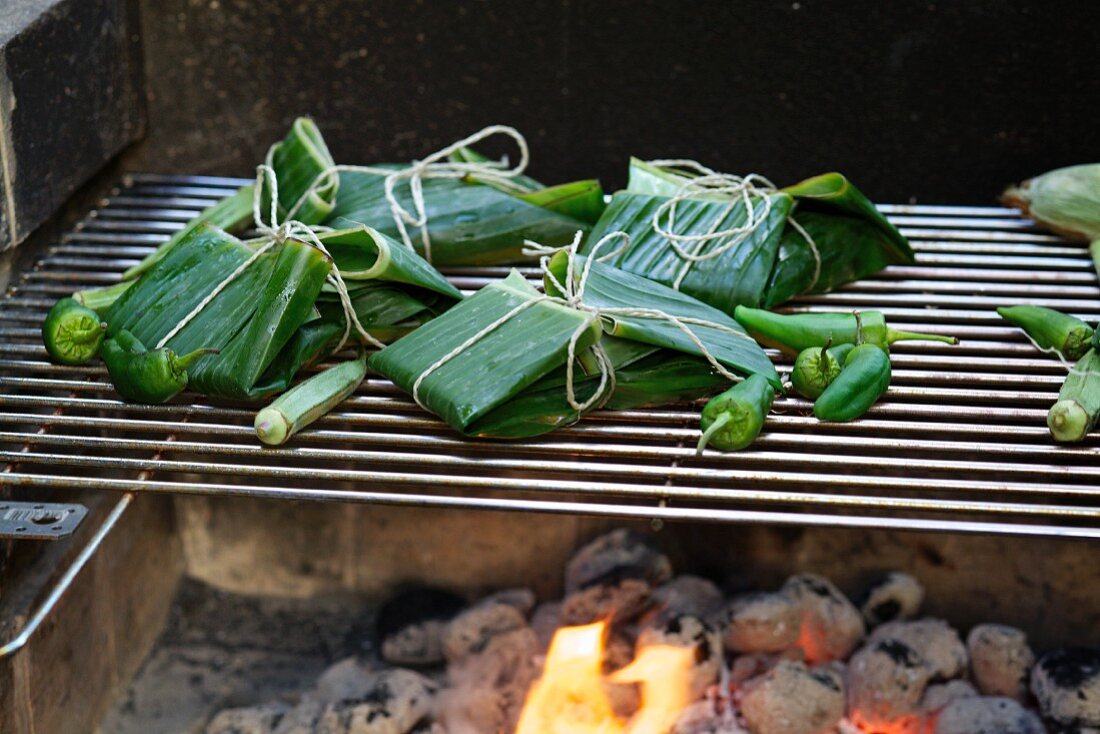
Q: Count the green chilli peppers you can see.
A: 7